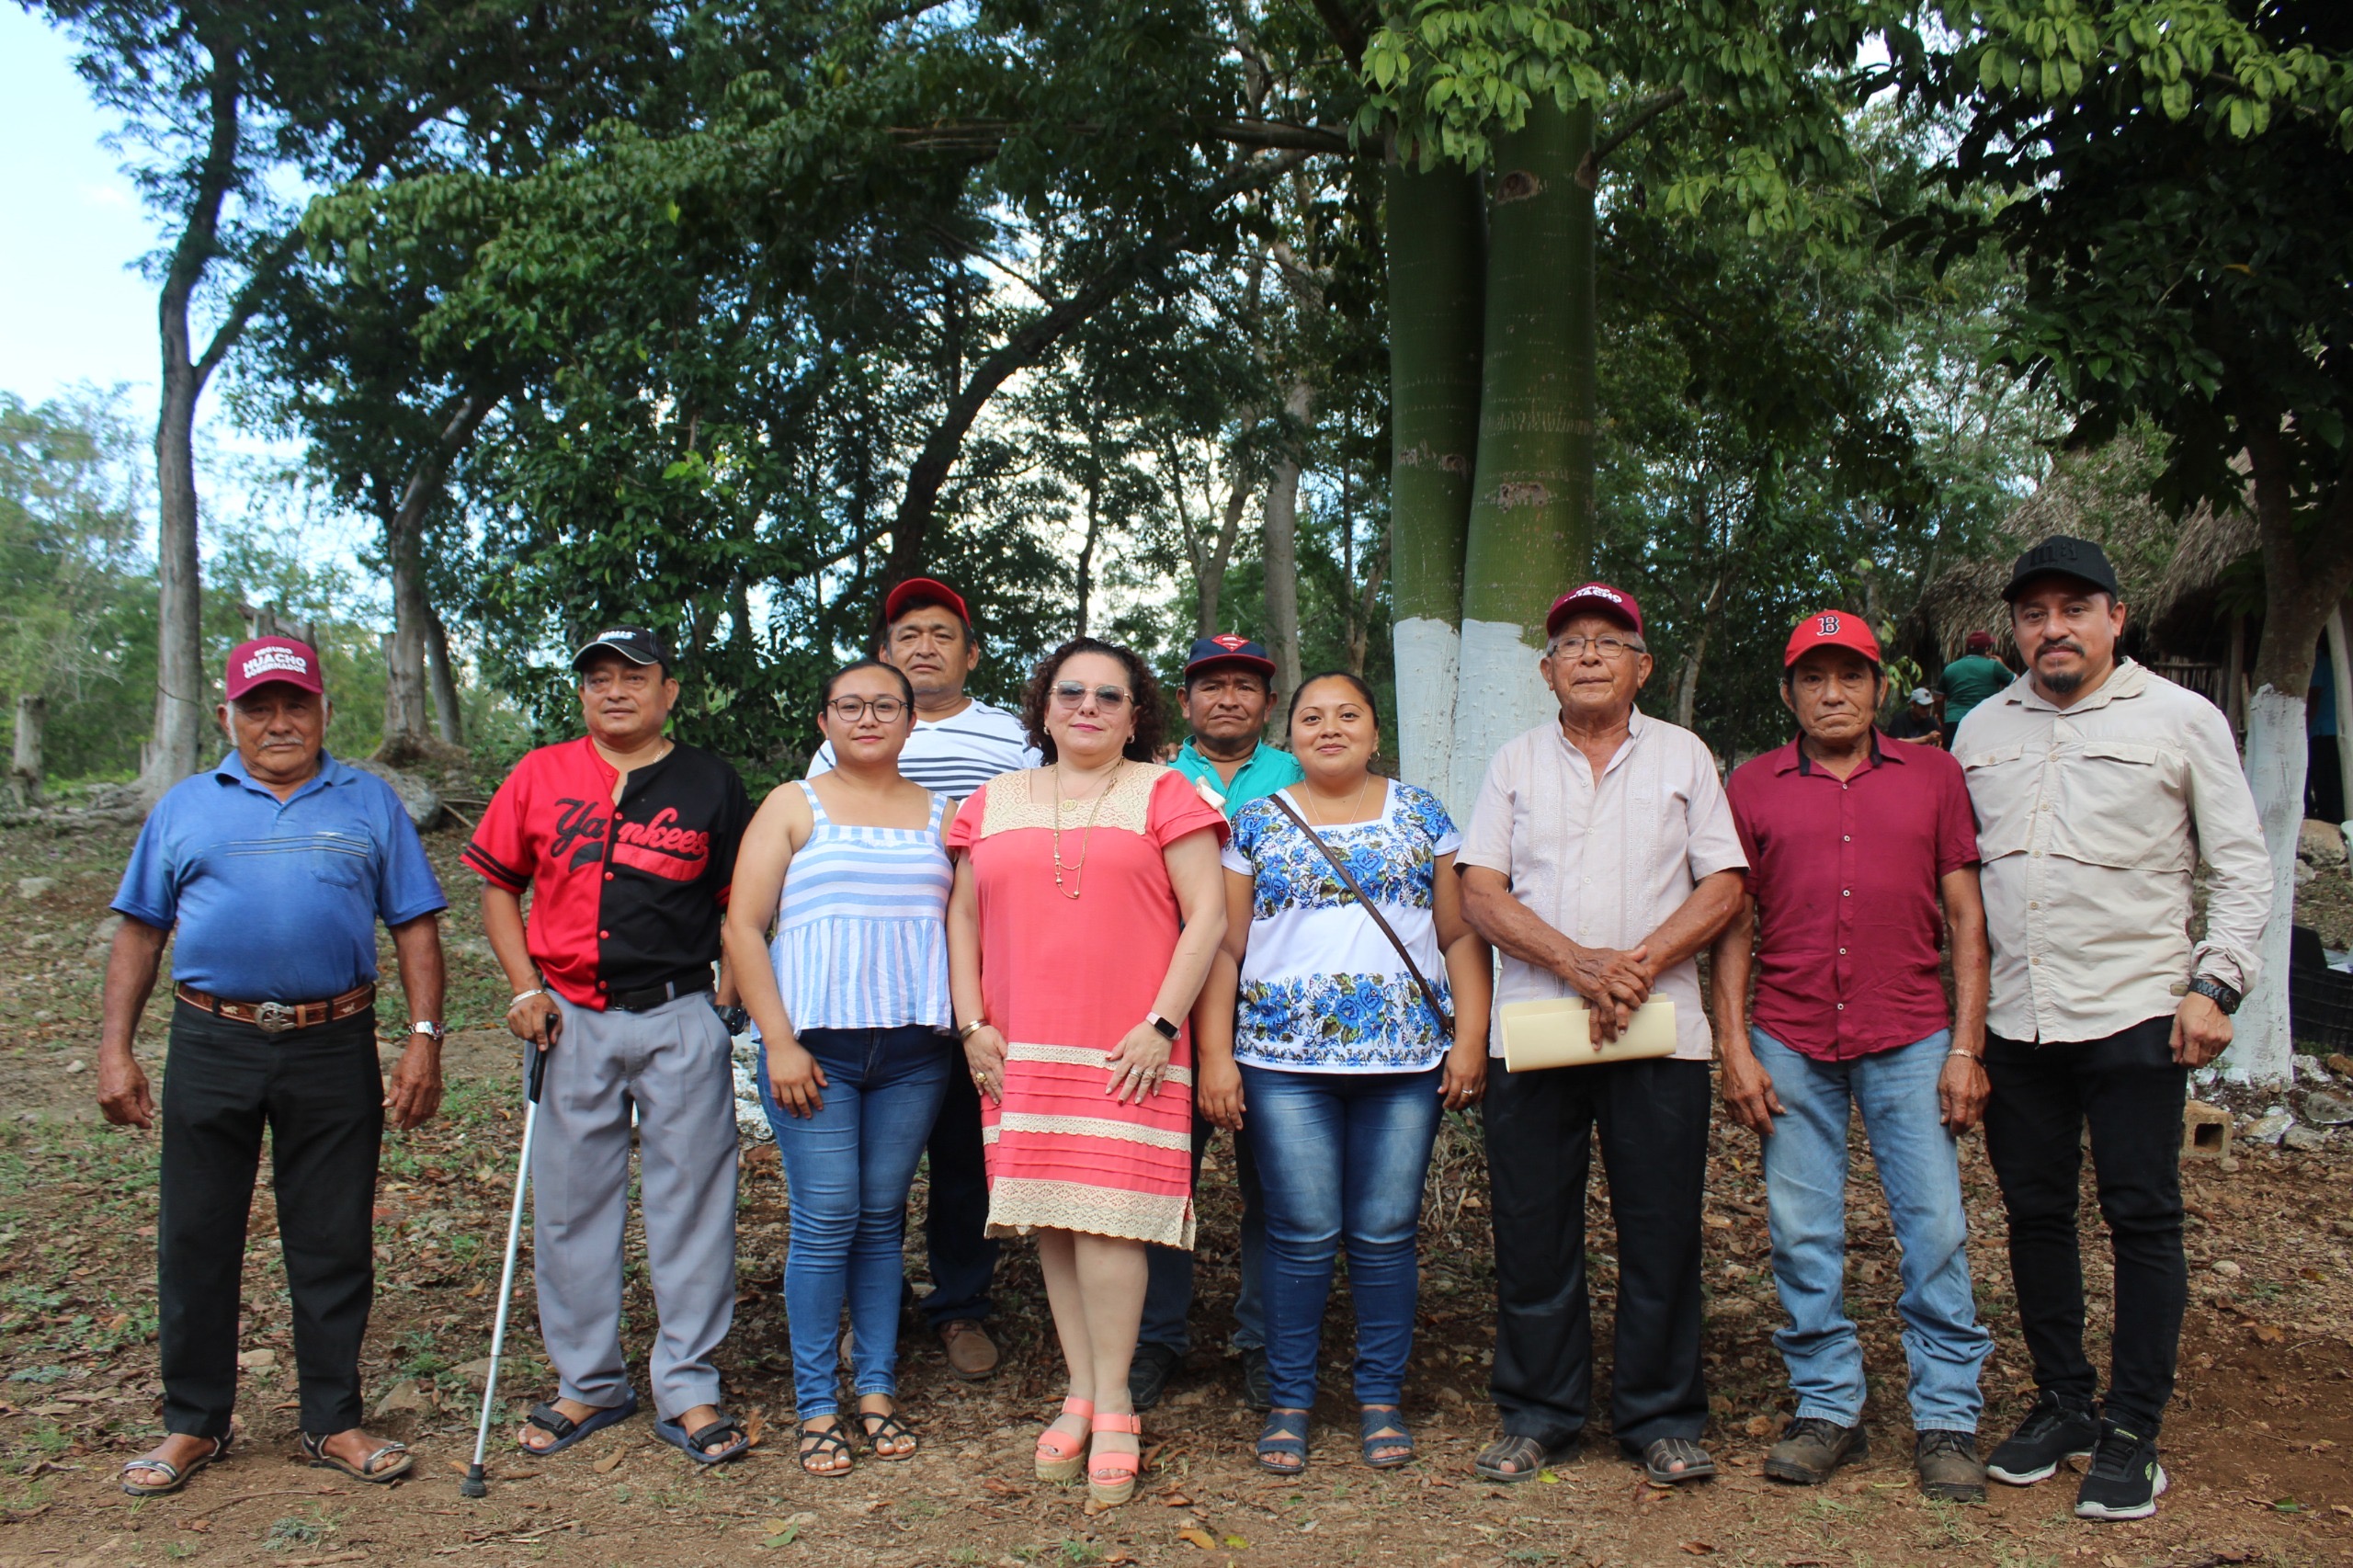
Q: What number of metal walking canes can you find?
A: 1